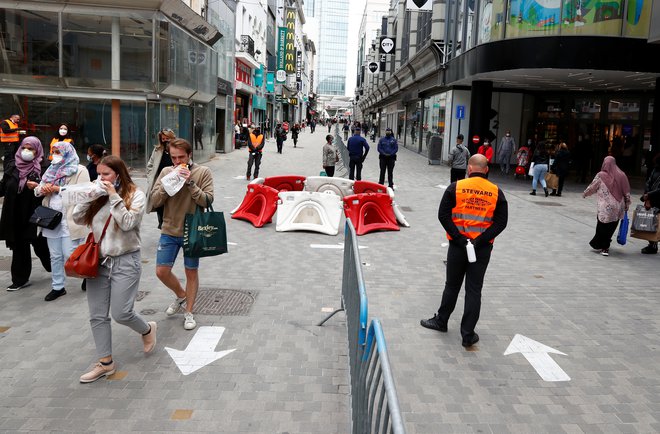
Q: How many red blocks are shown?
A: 4